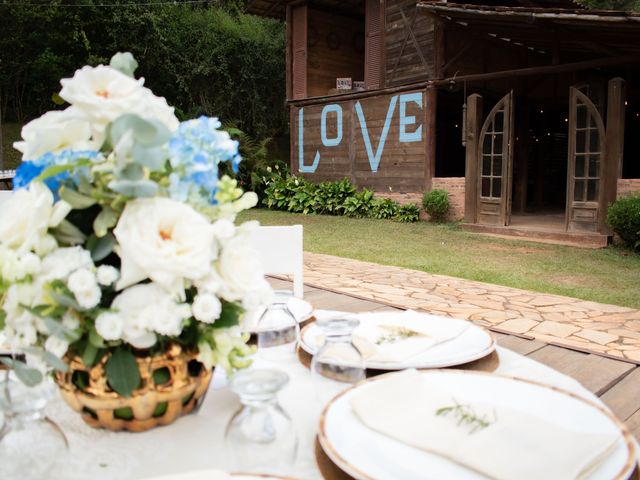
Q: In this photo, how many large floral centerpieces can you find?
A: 1